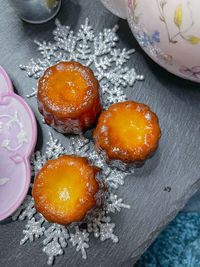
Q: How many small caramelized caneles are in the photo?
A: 3